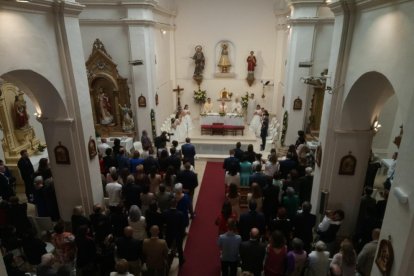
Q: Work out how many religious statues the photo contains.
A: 6